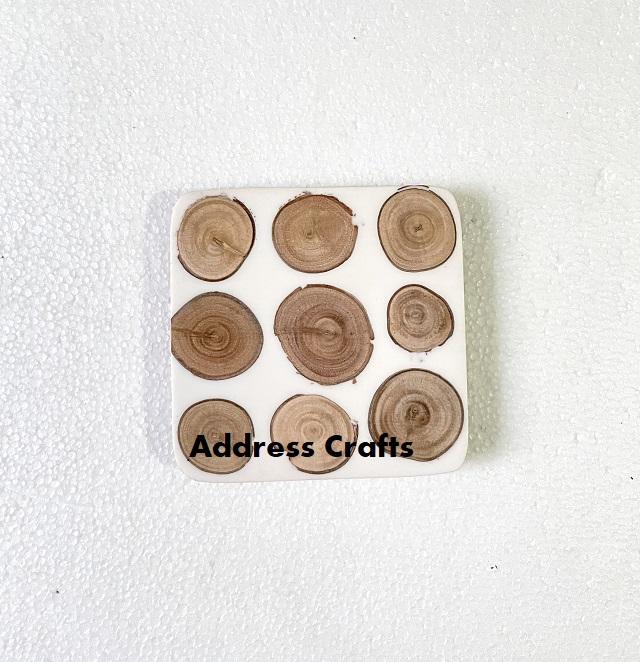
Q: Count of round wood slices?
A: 9